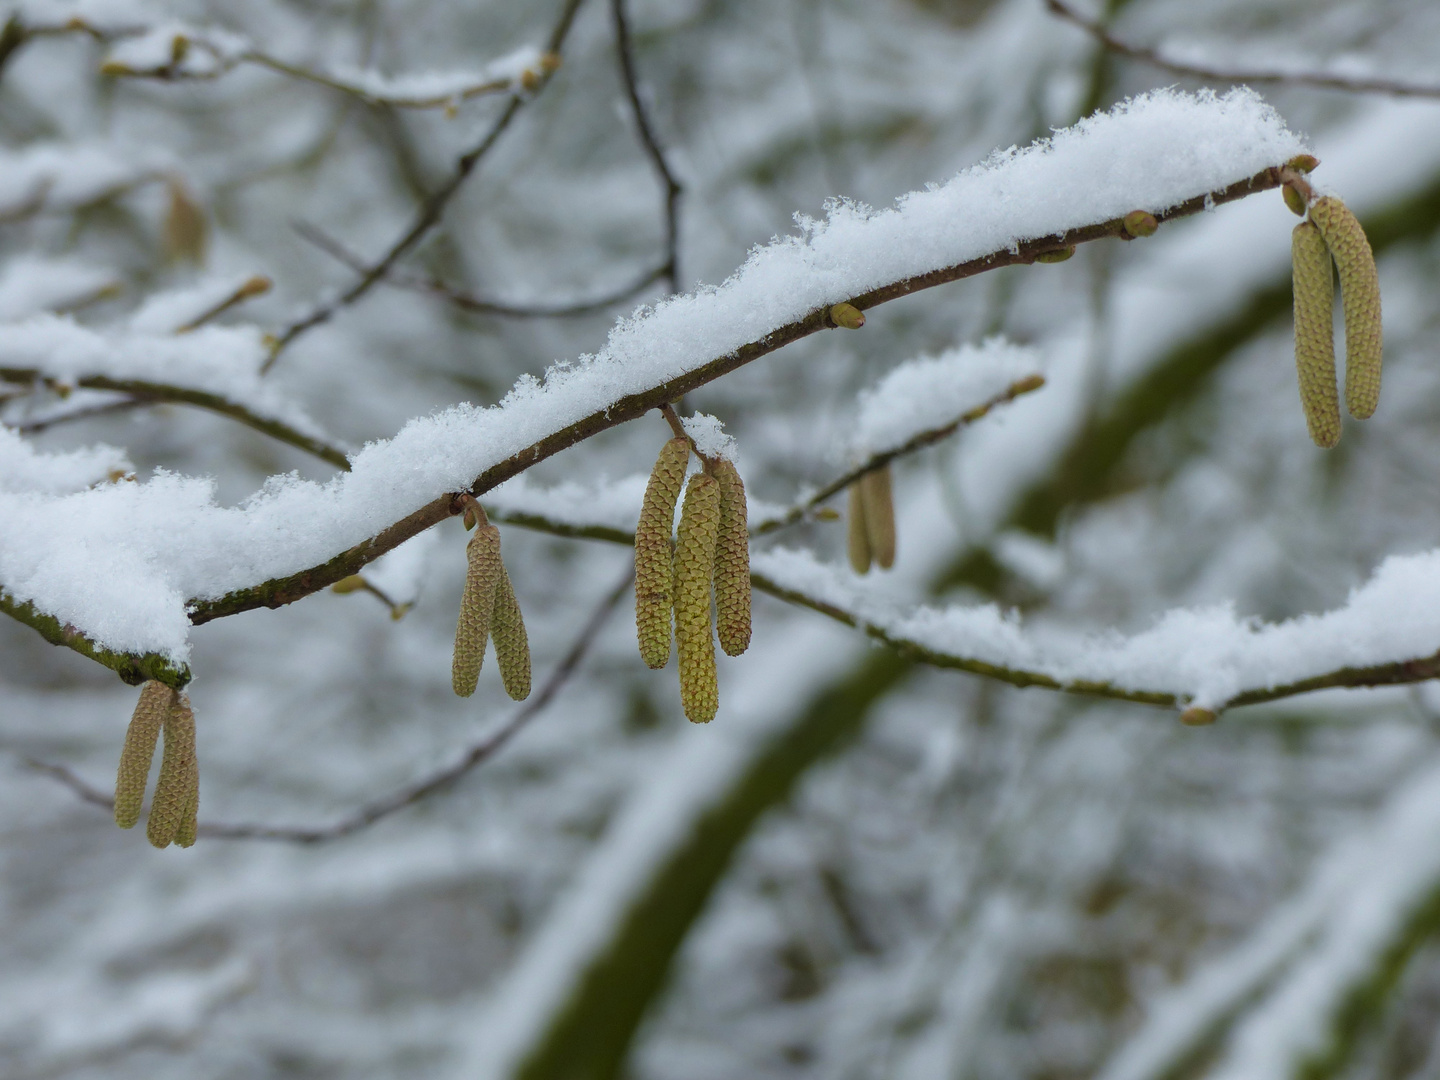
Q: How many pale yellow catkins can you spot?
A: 12